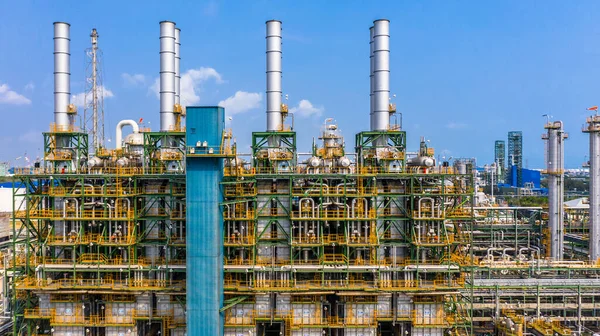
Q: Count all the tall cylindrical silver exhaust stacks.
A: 6